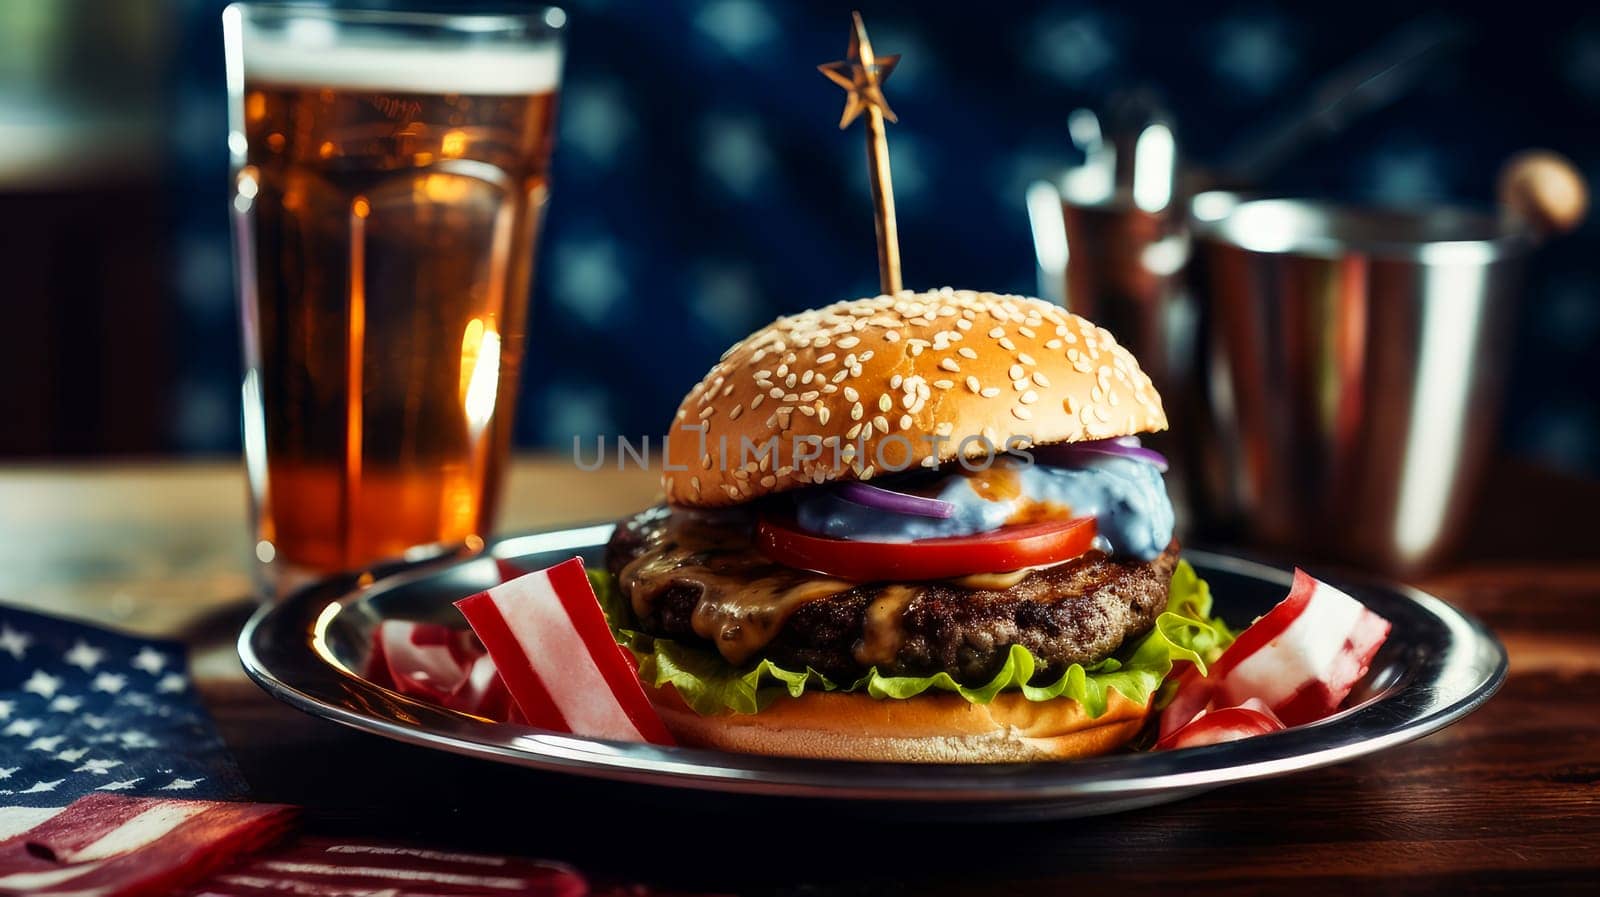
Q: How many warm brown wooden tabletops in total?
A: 1